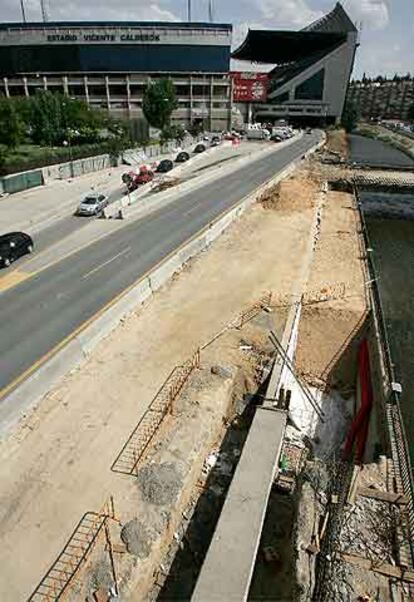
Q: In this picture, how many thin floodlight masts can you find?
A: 4